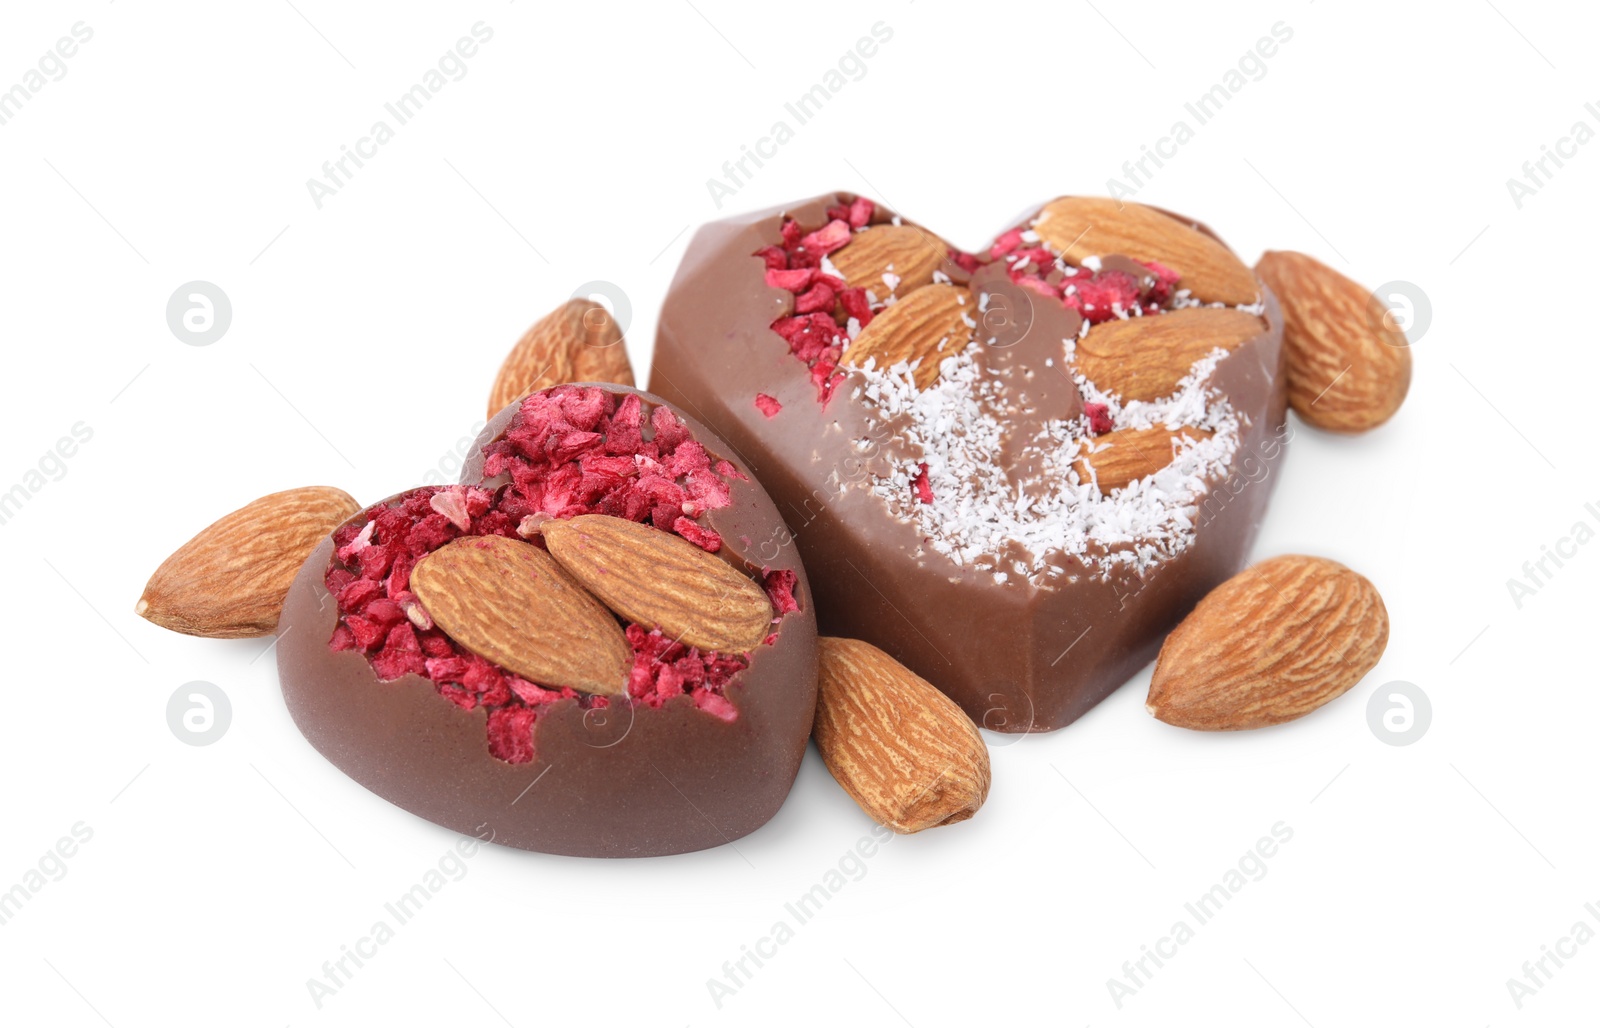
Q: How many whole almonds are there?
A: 12